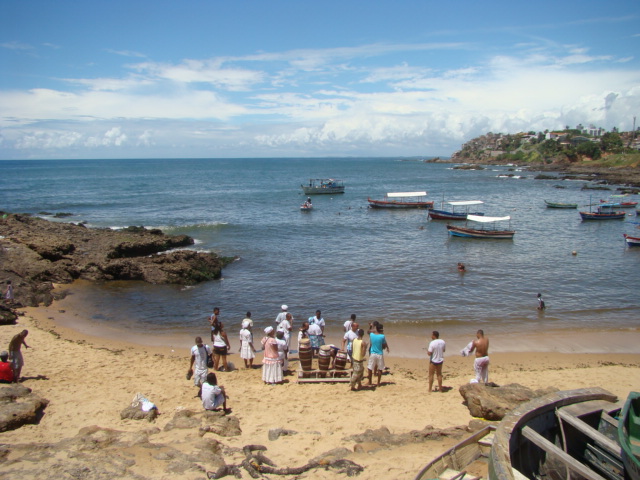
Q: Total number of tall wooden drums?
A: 3